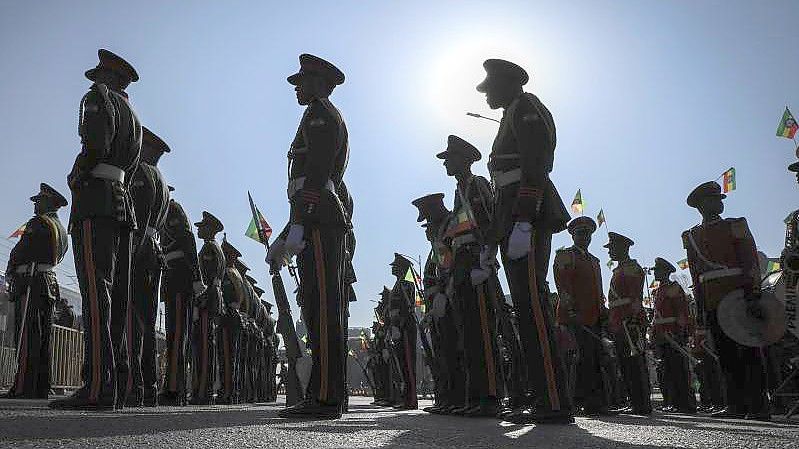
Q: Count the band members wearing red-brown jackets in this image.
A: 4